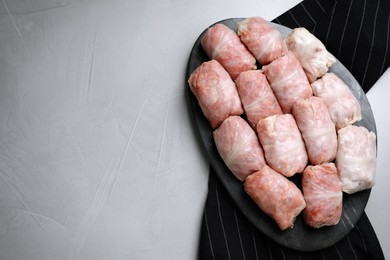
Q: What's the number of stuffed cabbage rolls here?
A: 13